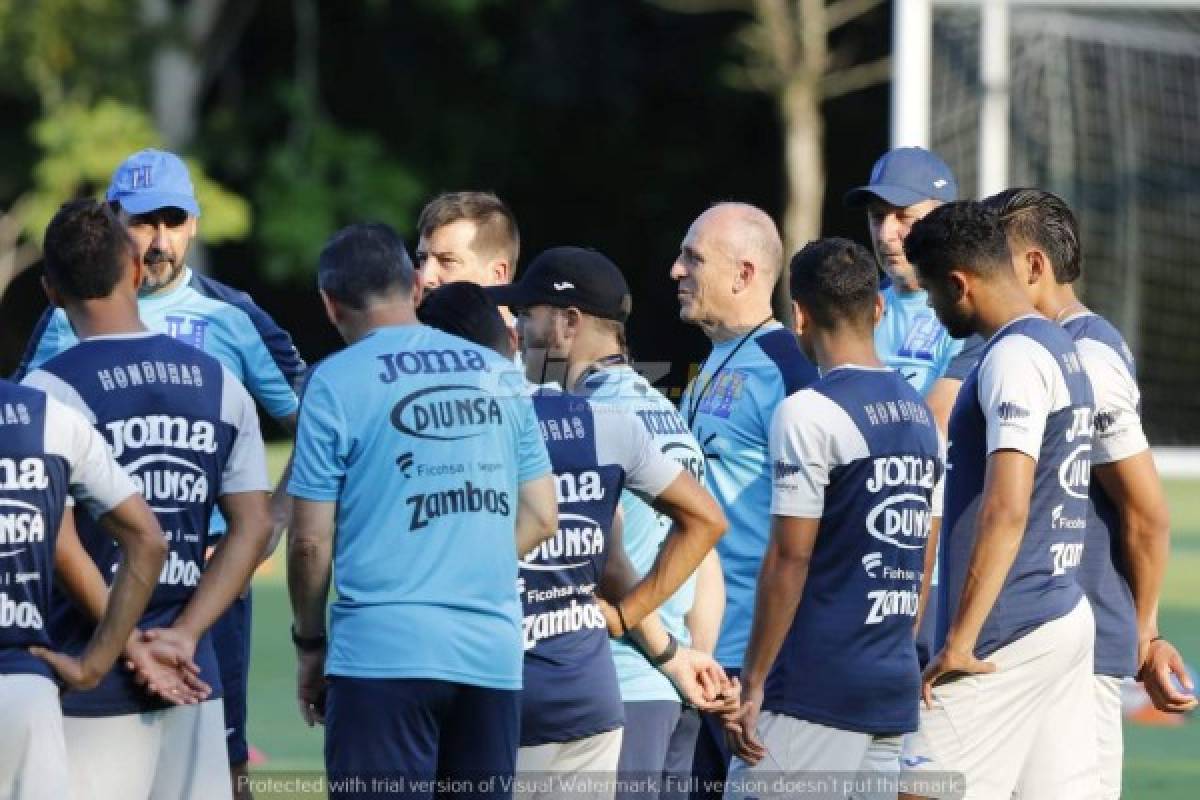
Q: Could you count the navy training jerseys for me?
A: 6